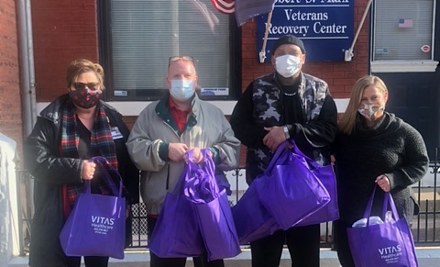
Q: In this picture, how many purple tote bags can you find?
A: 7